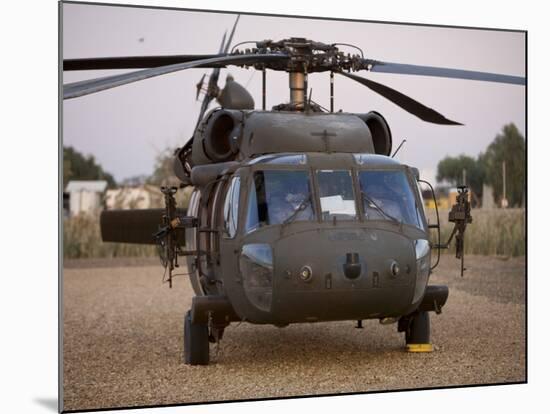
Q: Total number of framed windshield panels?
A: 3